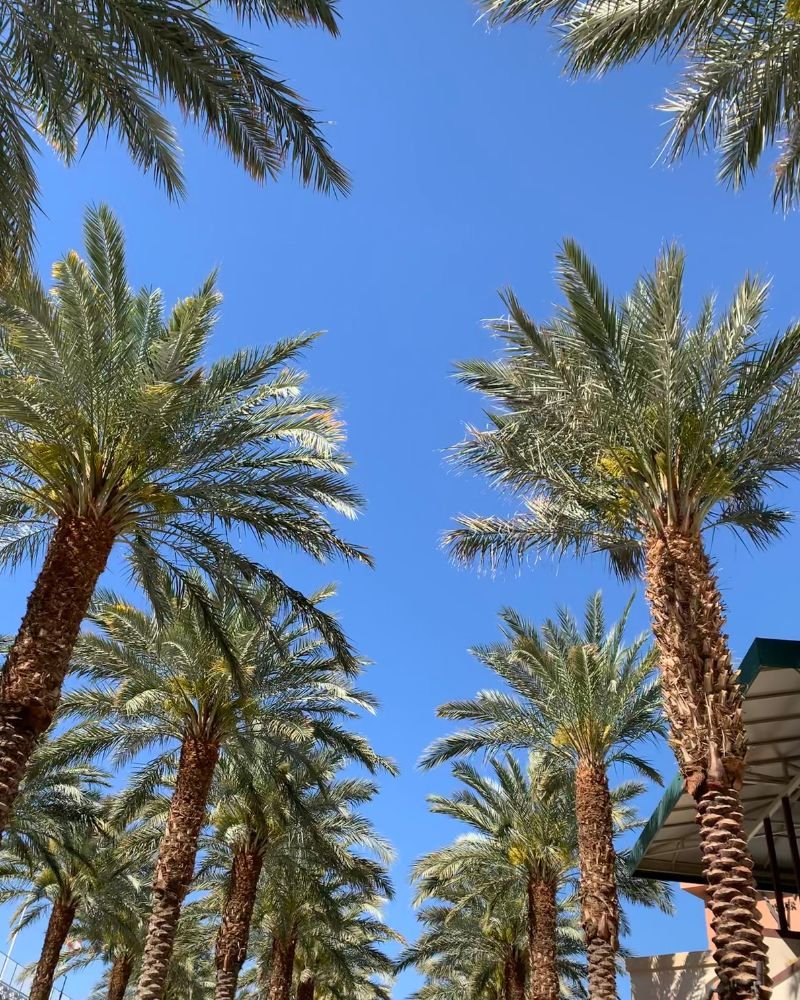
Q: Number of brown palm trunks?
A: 11